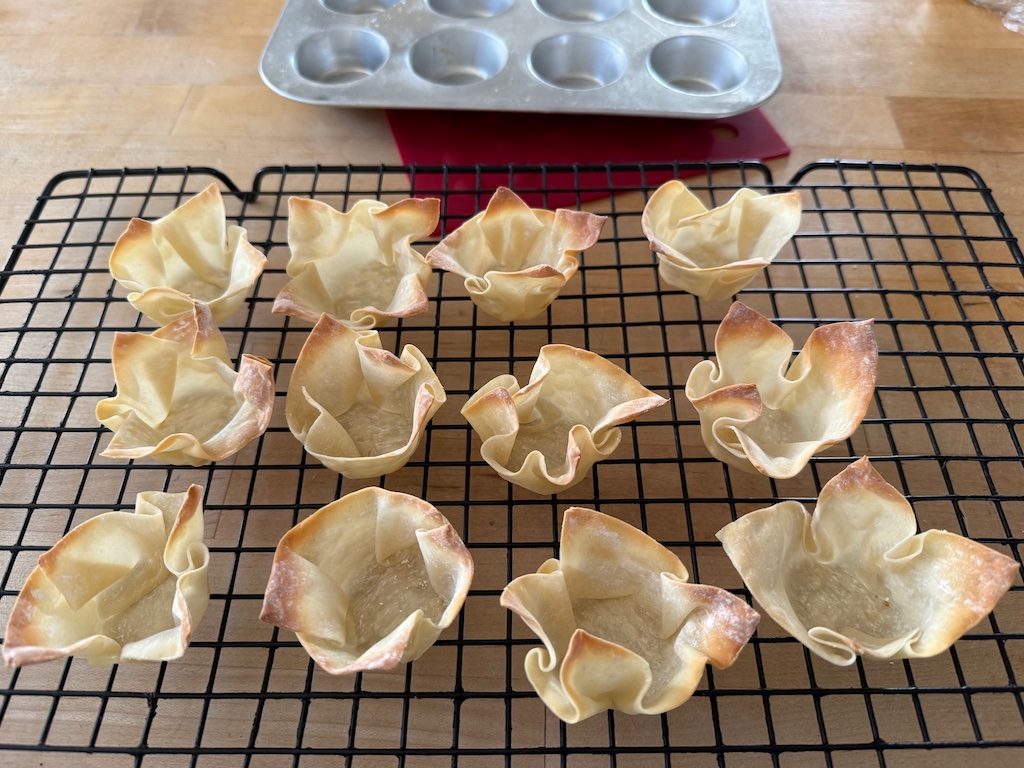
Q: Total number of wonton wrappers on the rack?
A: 12